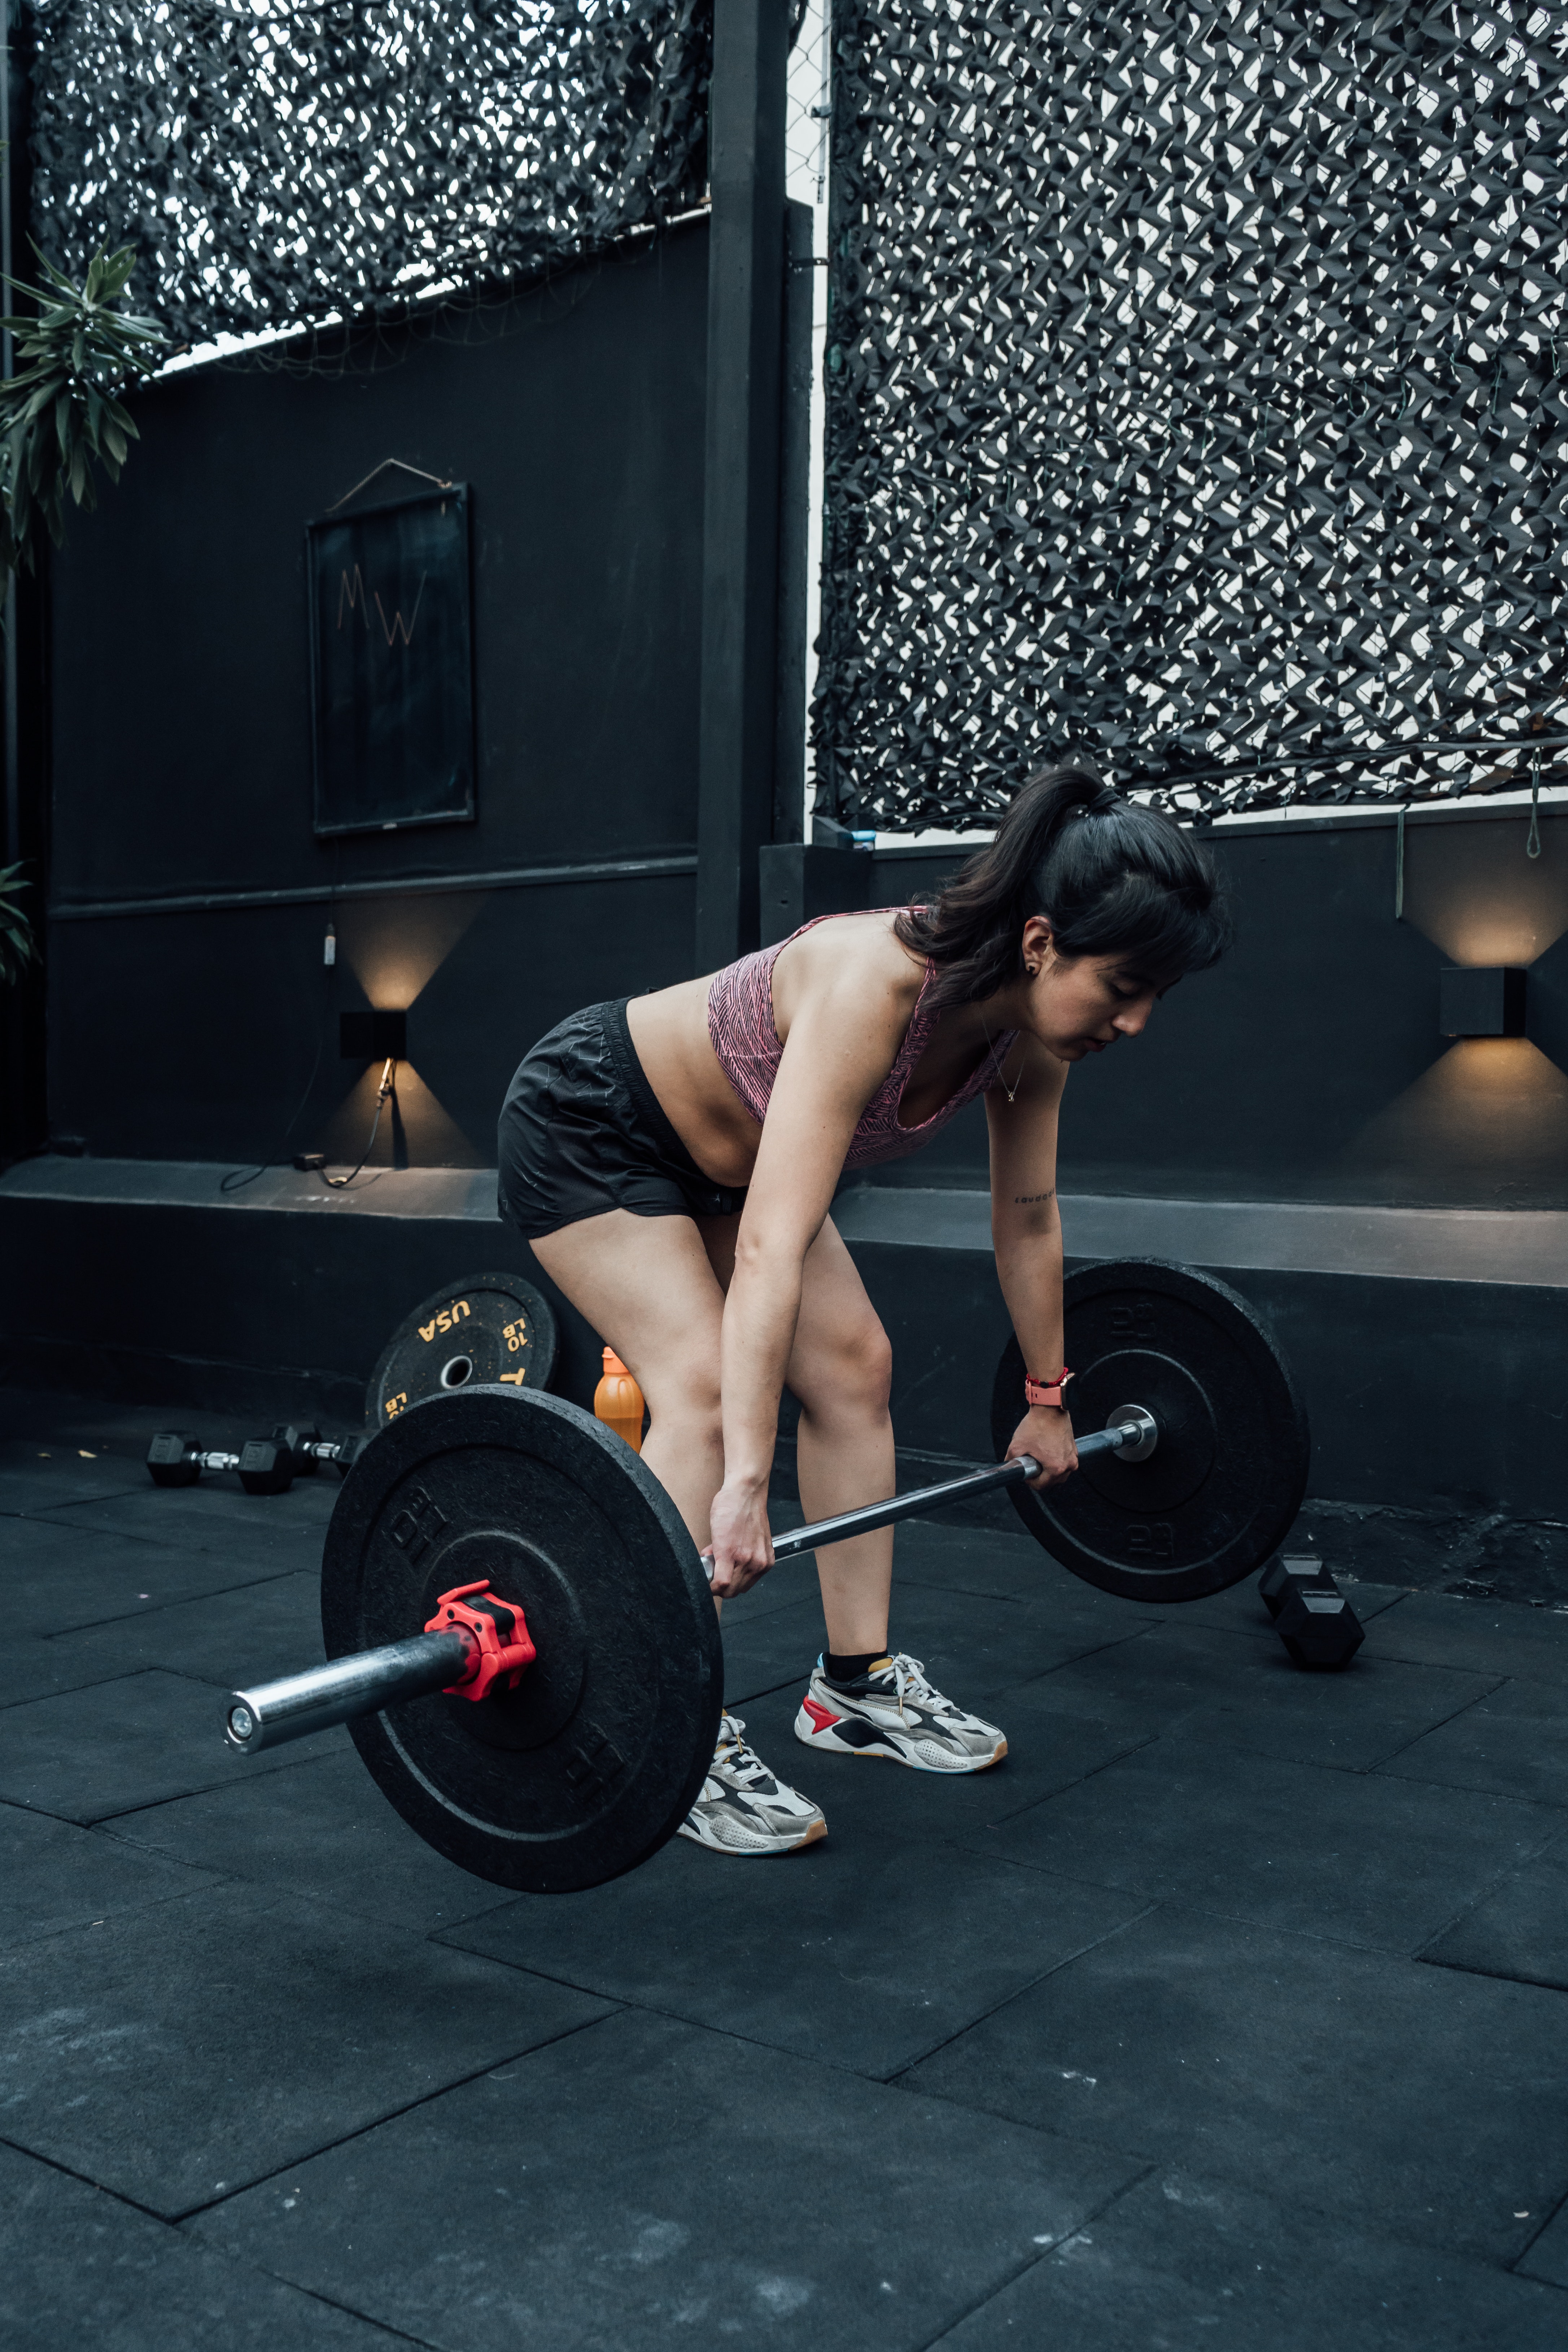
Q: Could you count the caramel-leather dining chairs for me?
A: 0